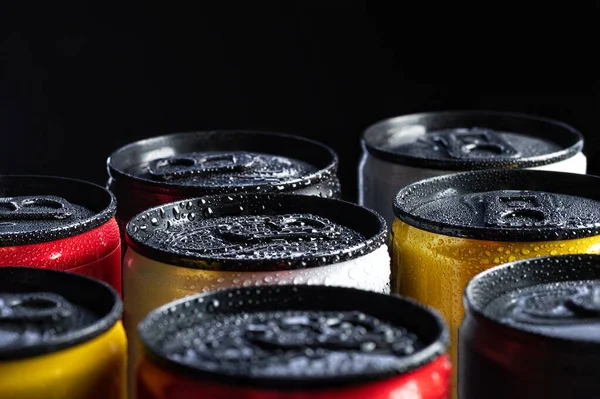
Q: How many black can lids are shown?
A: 8